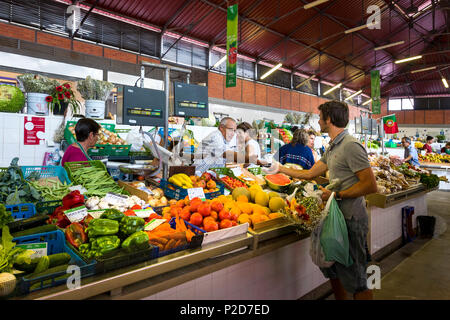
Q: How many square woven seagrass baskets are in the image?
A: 0